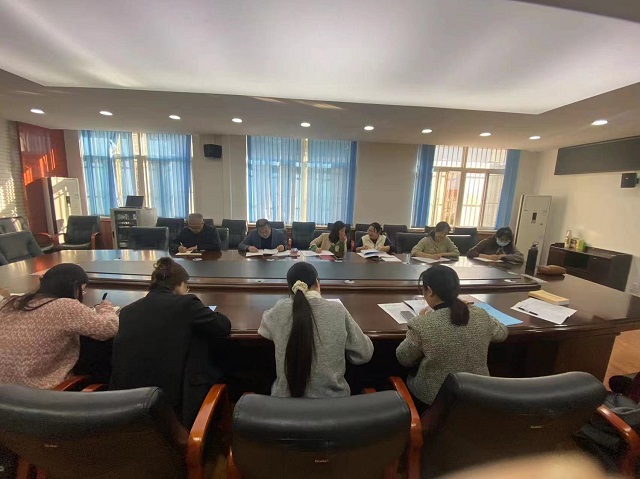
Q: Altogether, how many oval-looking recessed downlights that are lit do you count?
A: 10